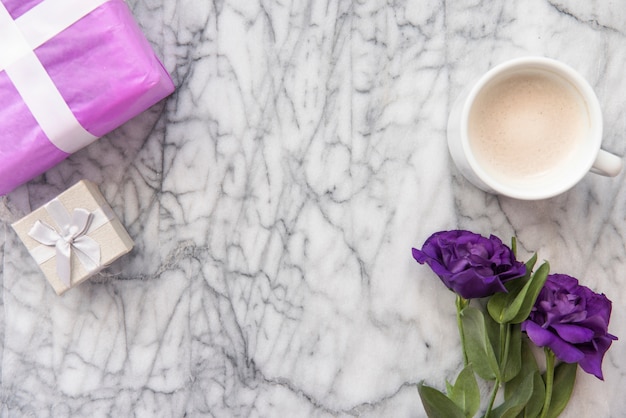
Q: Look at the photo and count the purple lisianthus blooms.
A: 2